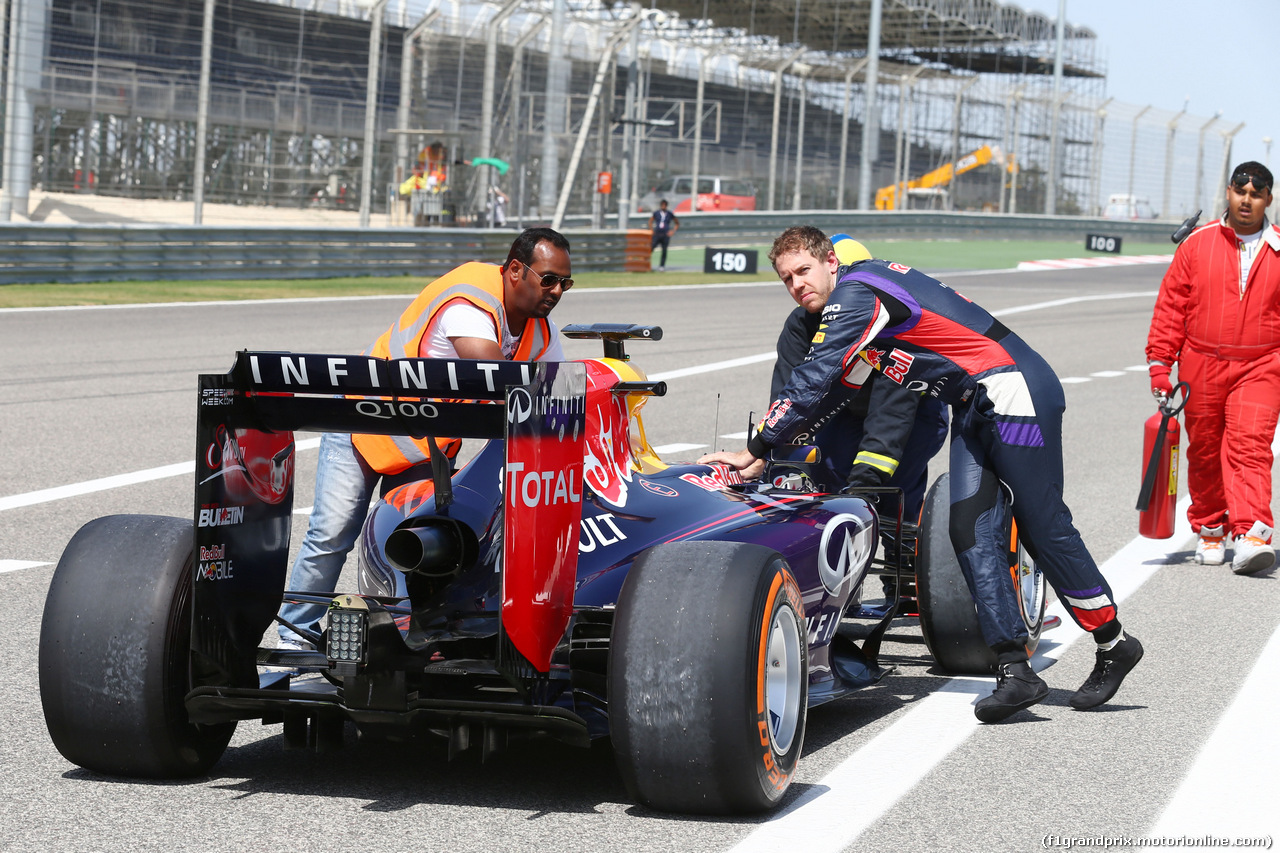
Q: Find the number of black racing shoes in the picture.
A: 2